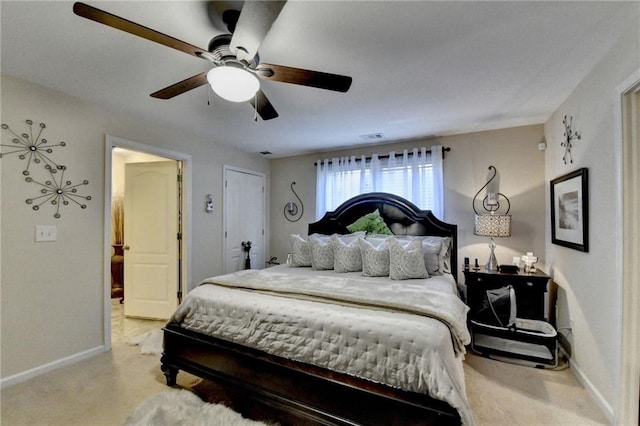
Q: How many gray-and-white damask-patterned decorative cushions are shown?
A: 5